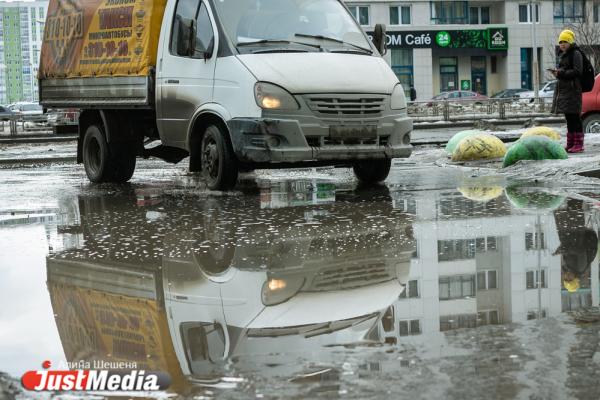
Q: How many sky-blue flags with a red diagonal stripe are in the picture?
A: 0